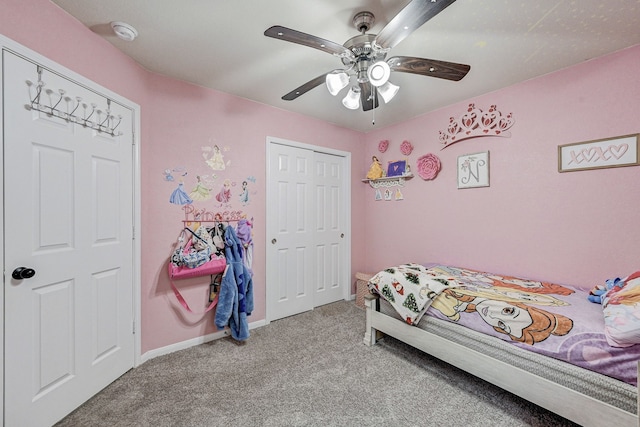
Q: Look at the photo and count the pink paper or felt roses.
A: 3